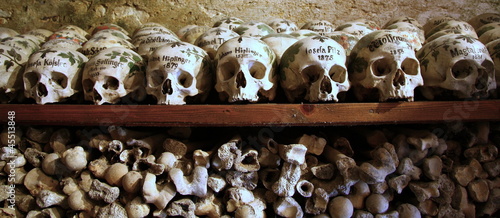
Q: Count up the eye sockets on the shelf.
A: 14